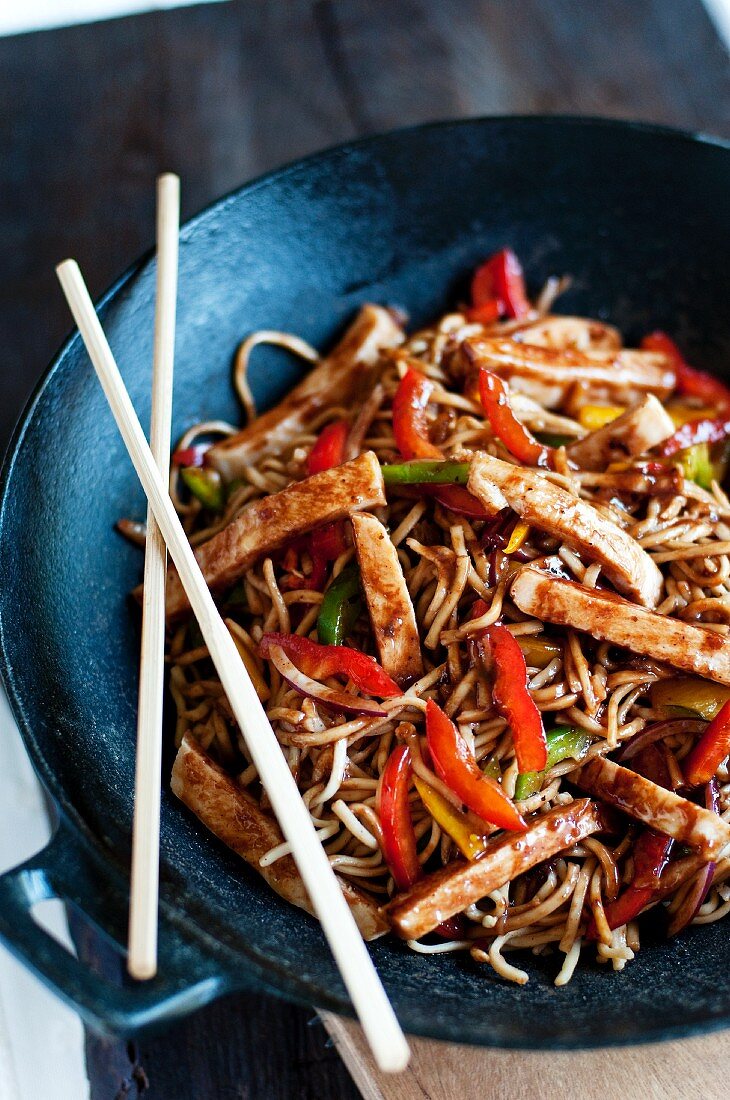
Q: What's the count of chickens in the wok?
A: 11